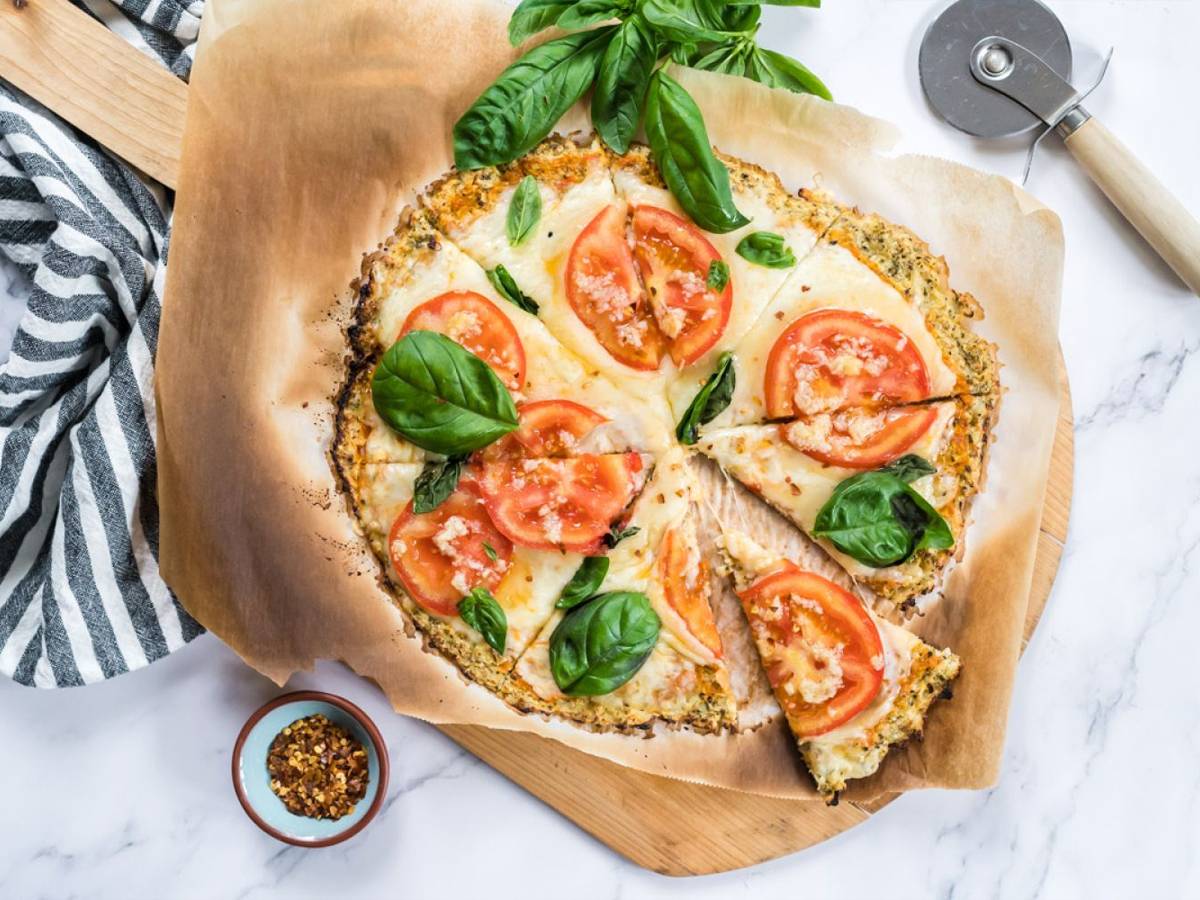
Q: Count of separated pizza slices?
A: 1